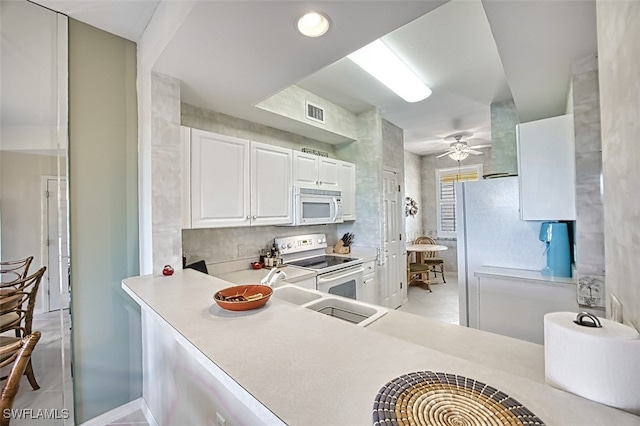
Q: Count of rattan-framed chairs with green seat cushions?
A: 2